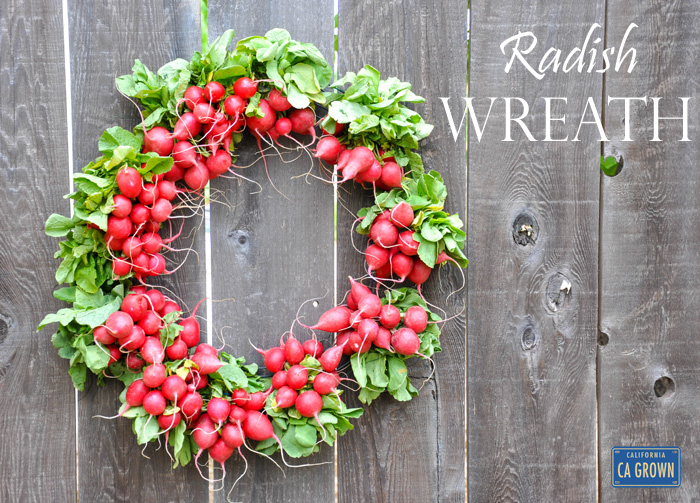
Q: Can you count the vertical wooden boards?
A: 6